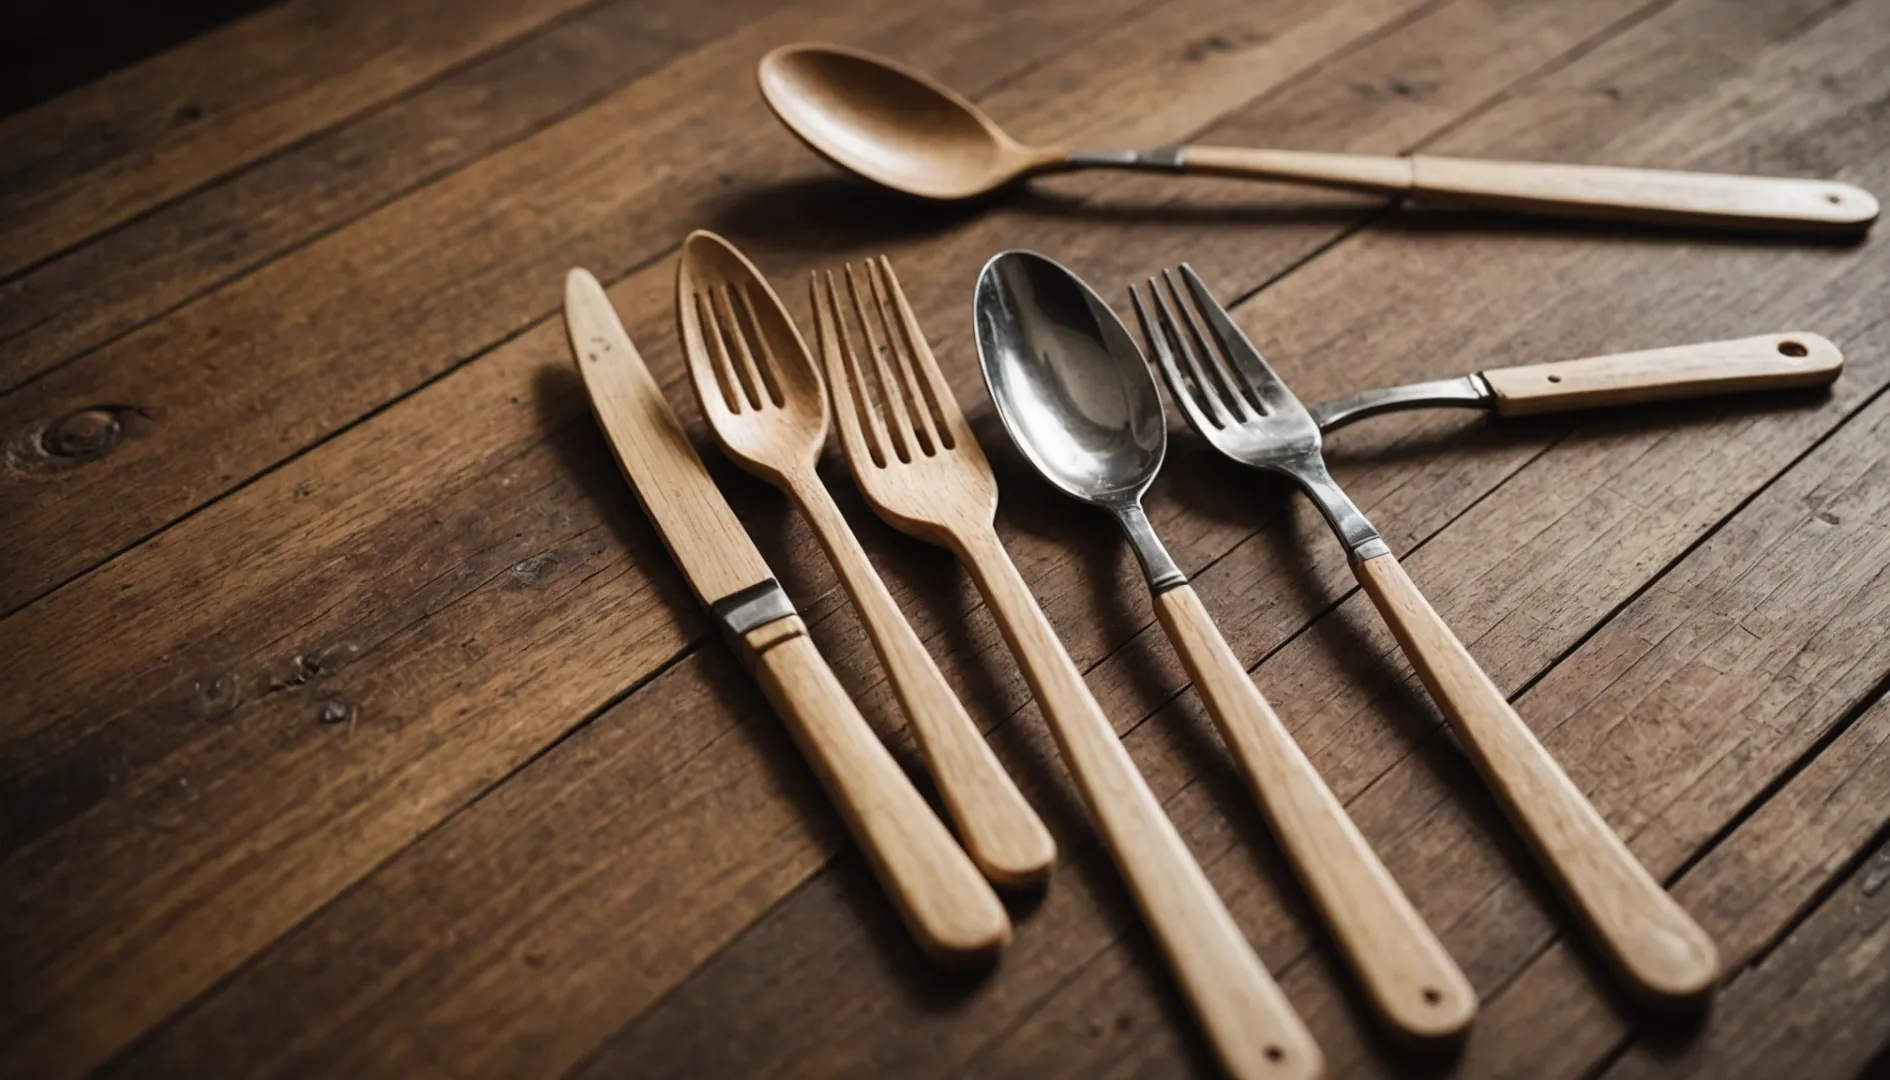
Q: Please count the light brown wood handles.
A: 7